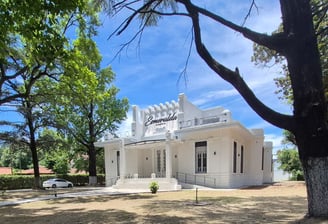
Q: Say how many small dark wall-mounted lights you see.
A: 5